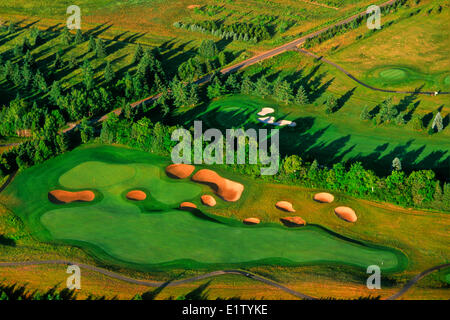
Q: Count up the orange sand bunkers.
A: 11